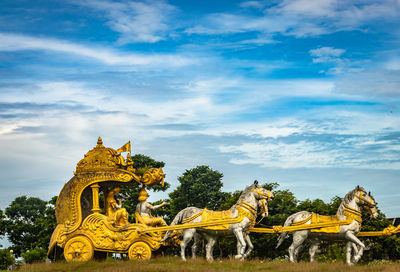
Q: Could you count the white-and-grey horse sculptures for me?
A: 4